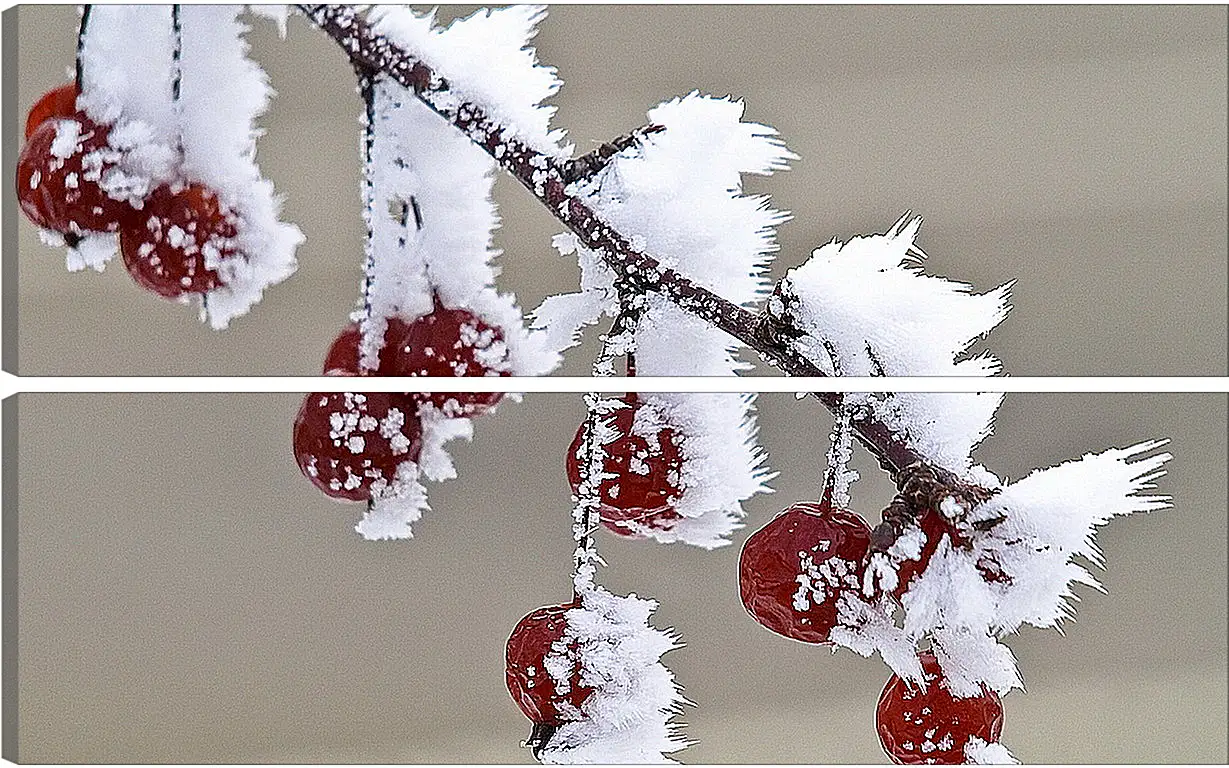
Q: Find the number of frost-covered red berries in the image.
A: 11